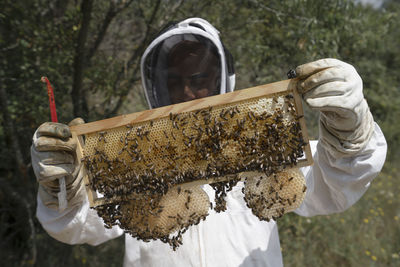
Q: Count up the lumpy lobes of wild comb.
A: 2